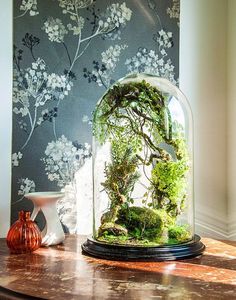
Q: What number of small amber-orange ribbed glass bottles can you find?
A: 1